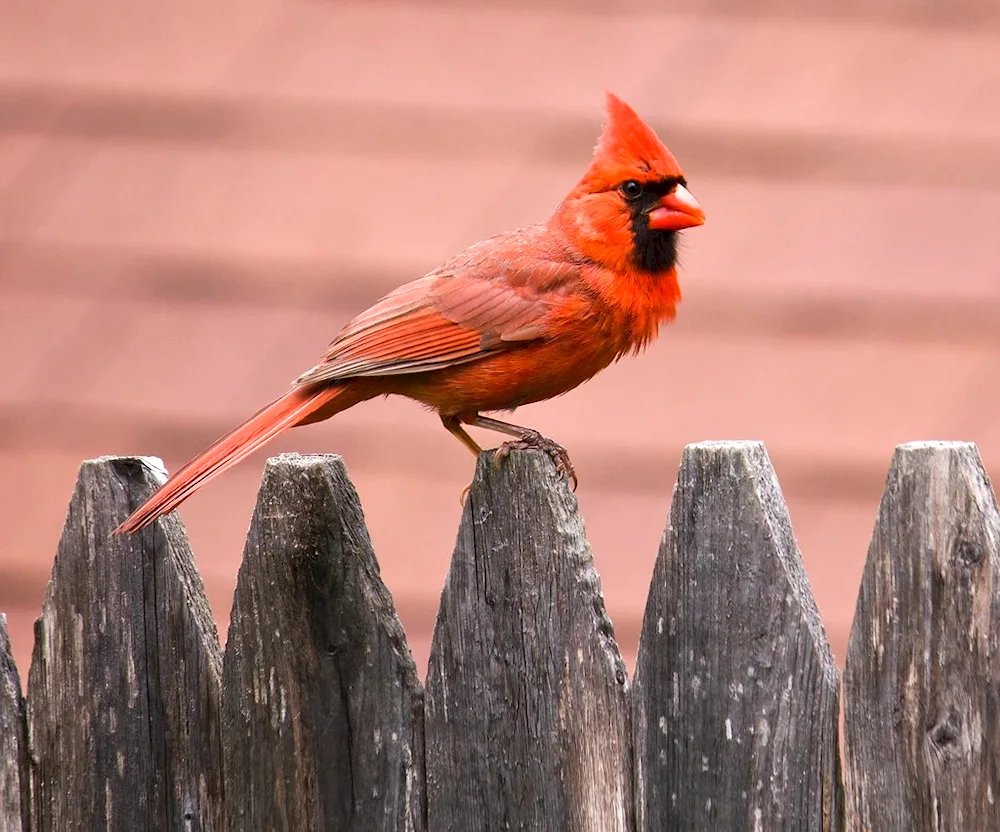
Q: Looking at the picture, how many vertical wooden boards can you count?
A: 6